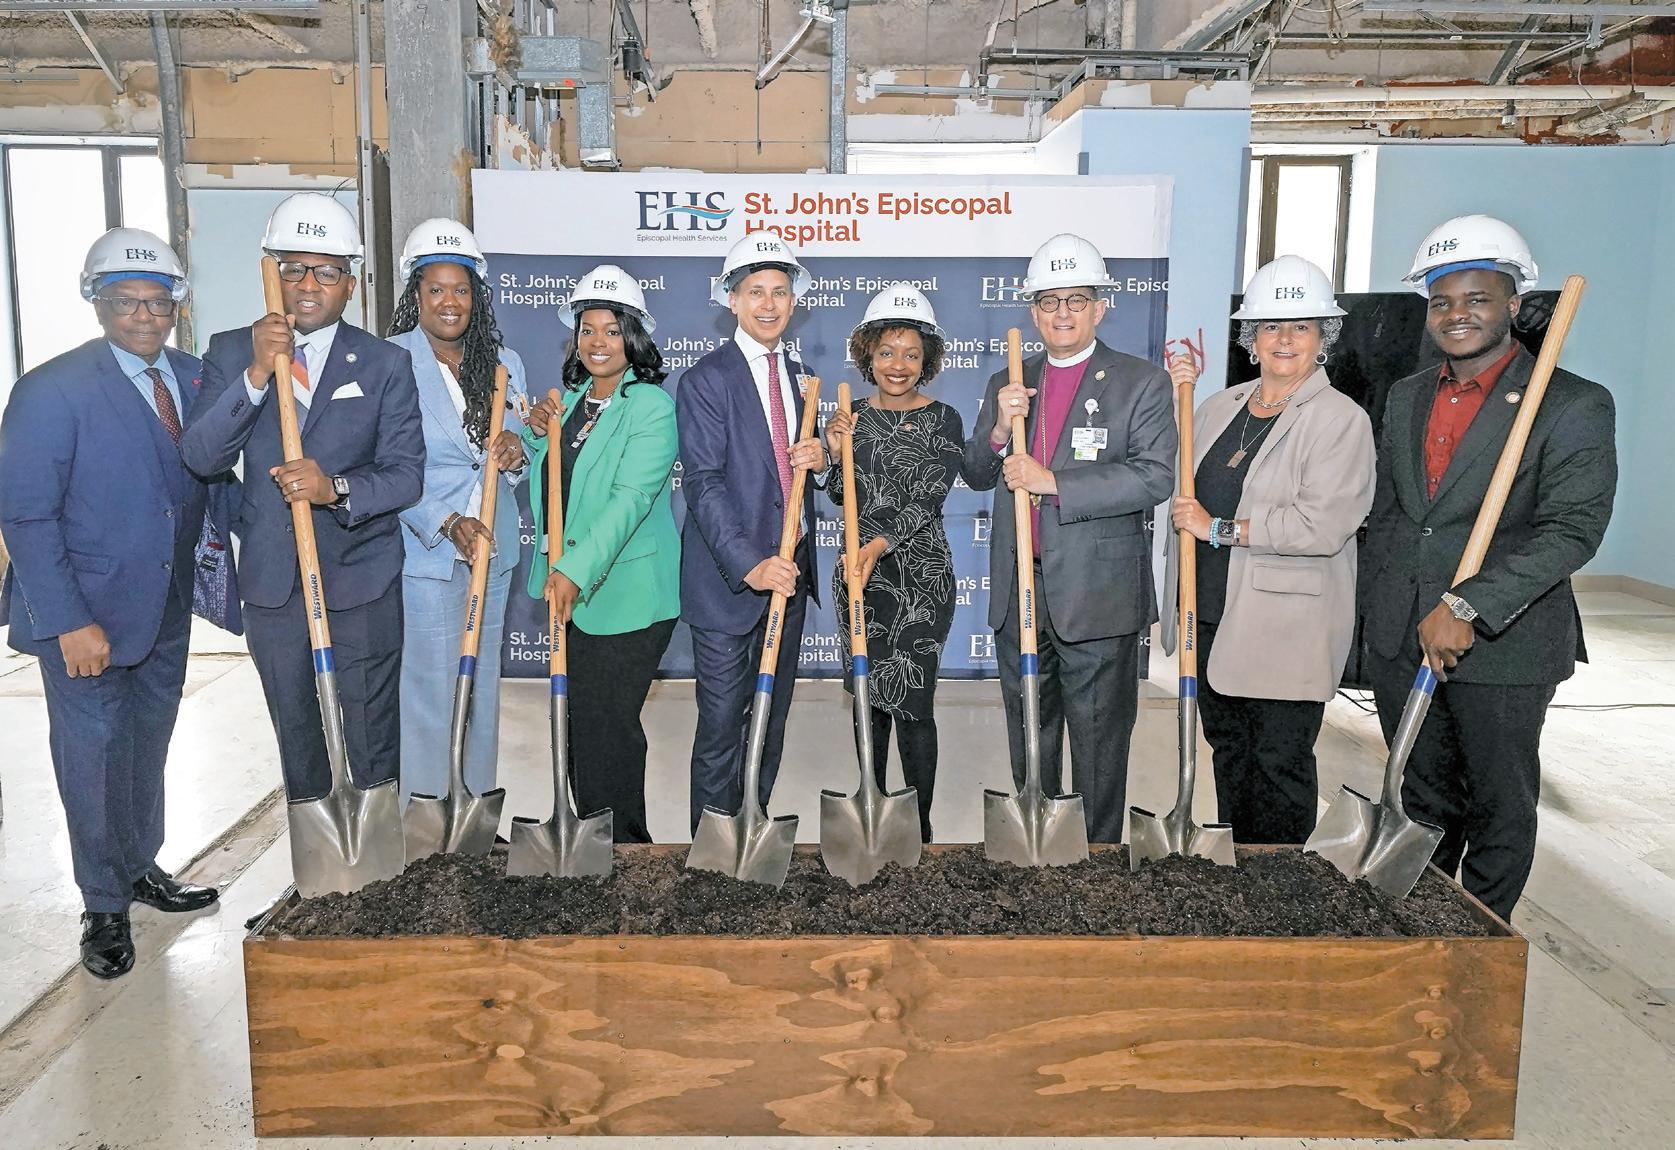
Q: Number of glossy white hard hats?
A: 9